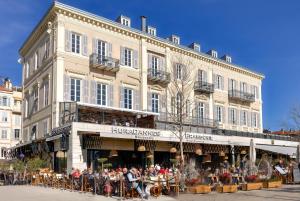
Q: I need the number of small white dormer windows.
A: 6